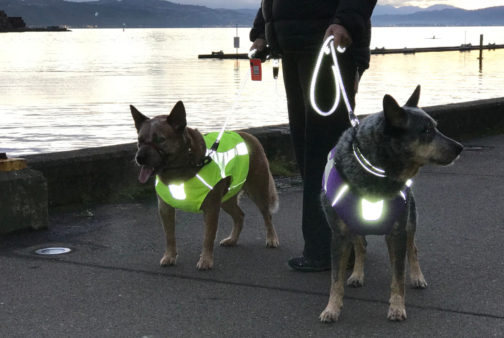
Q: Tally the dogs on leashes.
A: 2